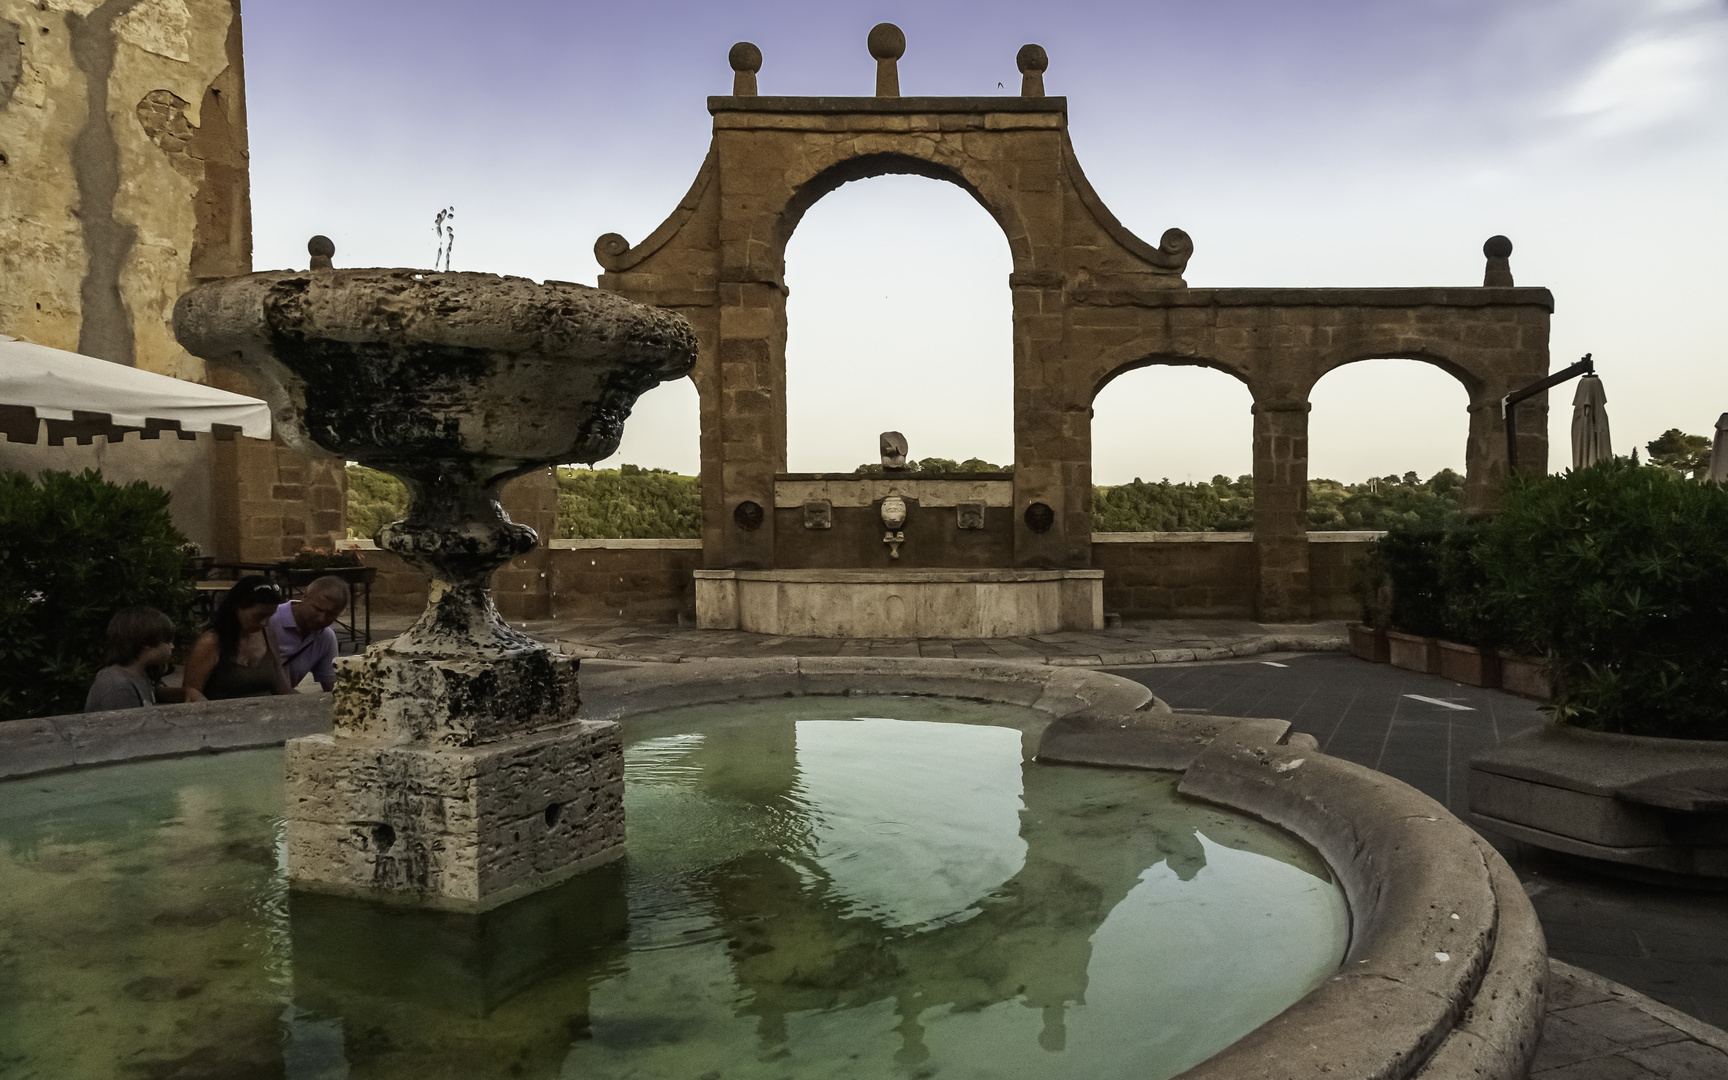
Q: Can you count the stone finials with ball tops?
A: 5